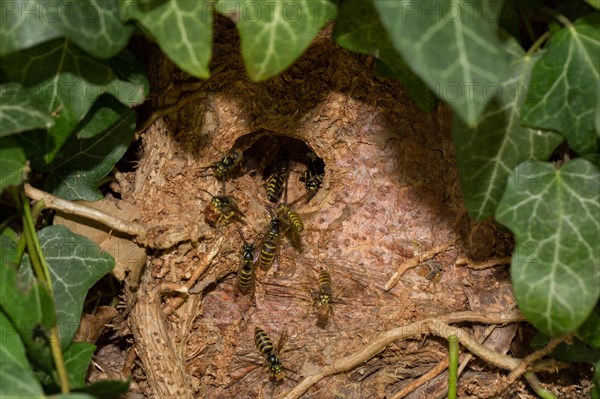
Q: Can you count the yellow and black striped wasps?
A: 9